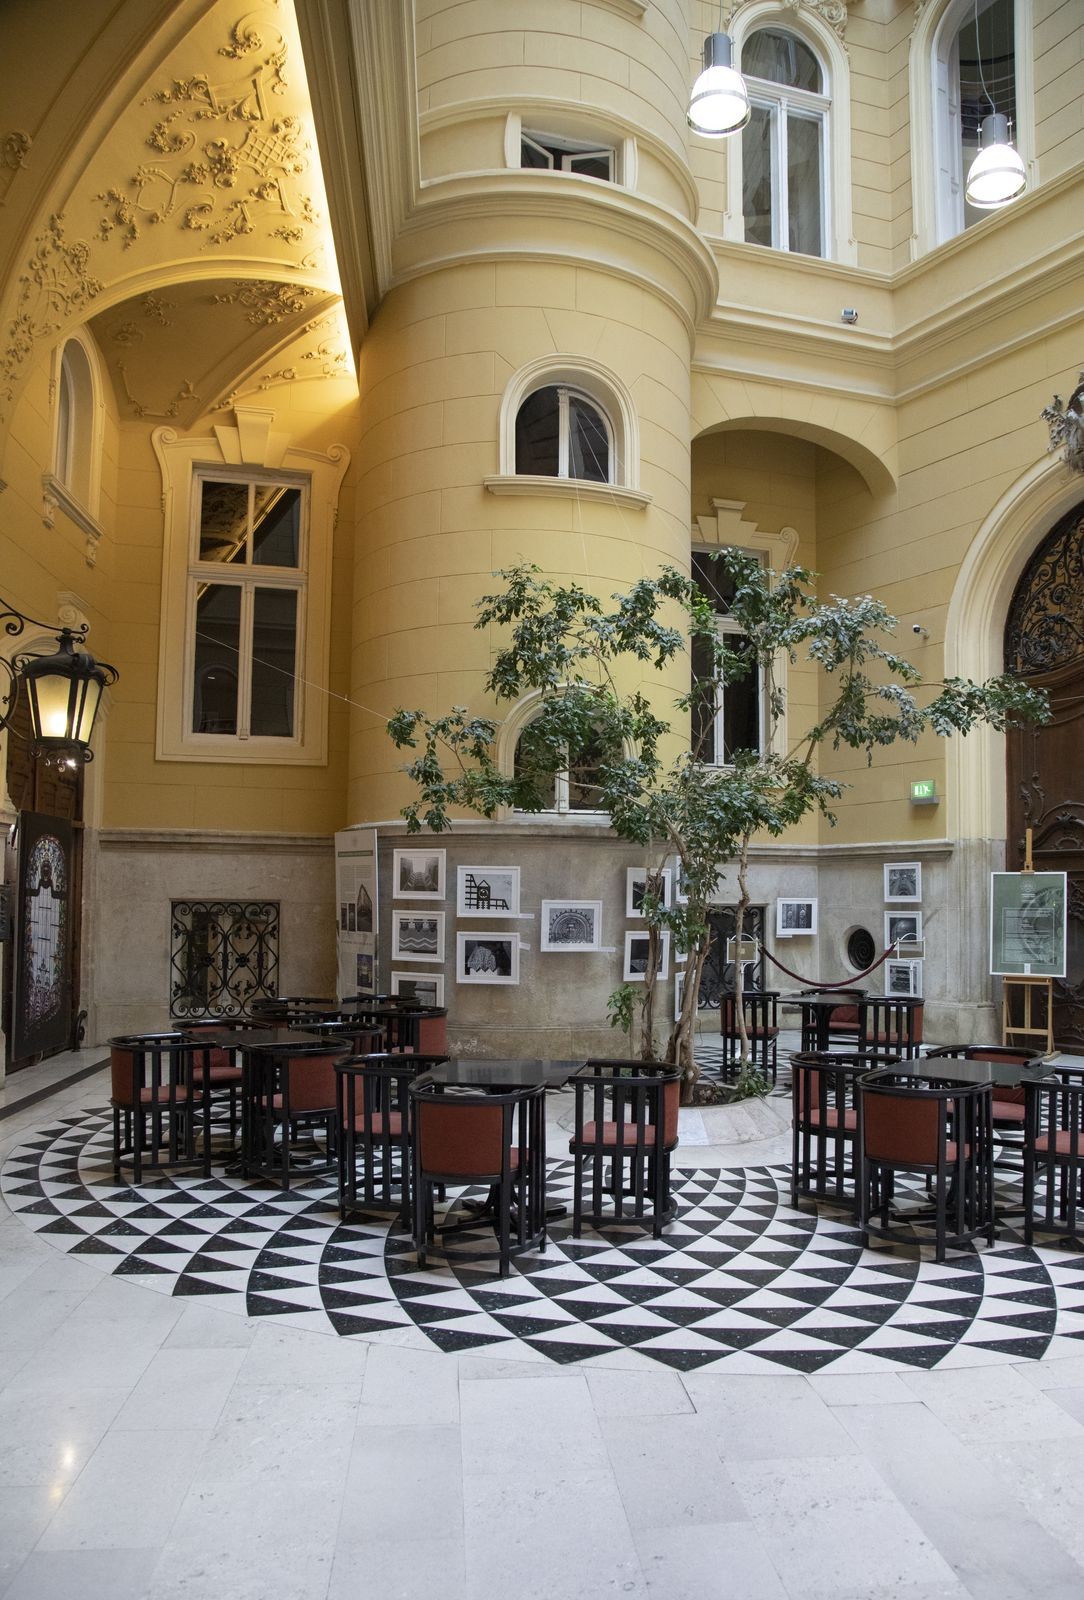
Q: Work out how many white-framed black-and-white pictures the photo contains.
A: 15